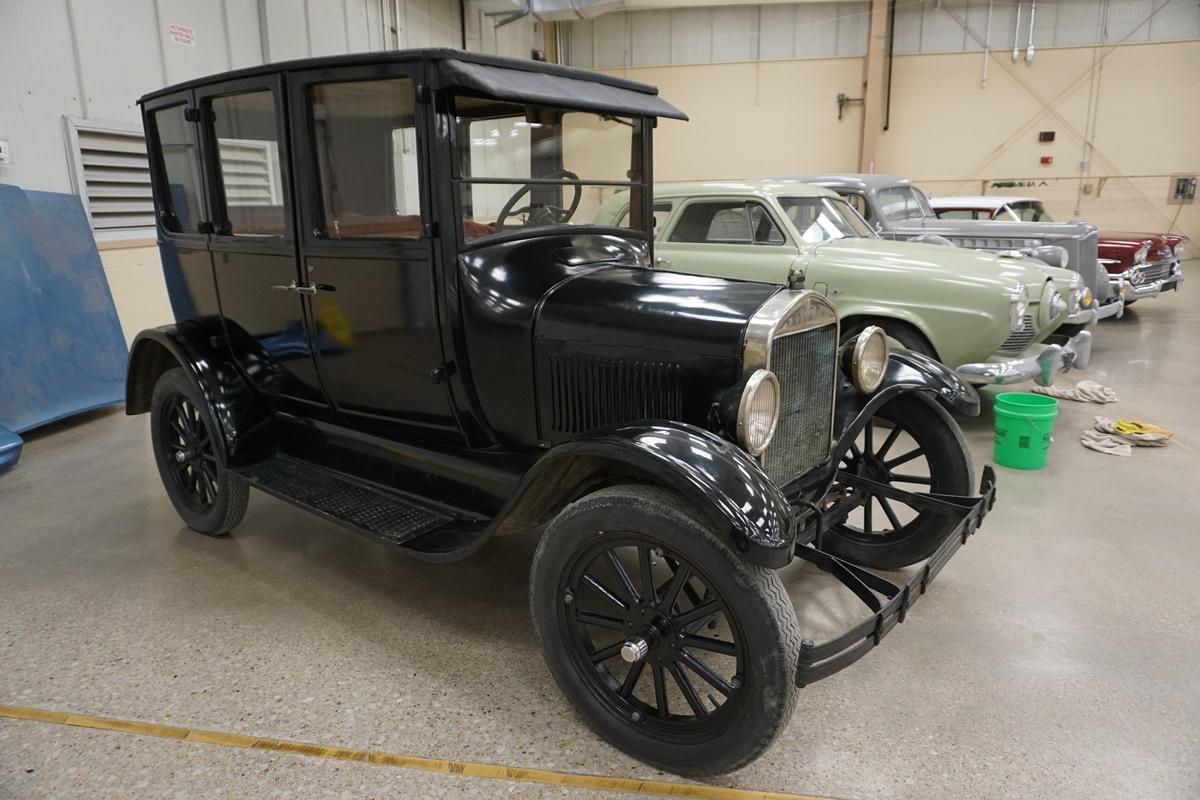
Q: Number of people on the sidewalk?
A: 0